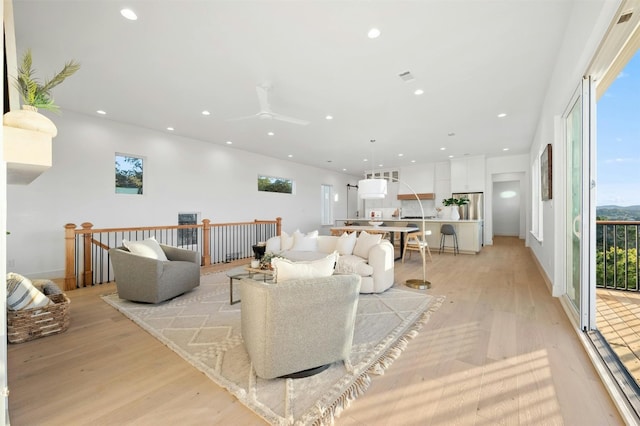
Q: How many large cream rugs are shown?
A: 1